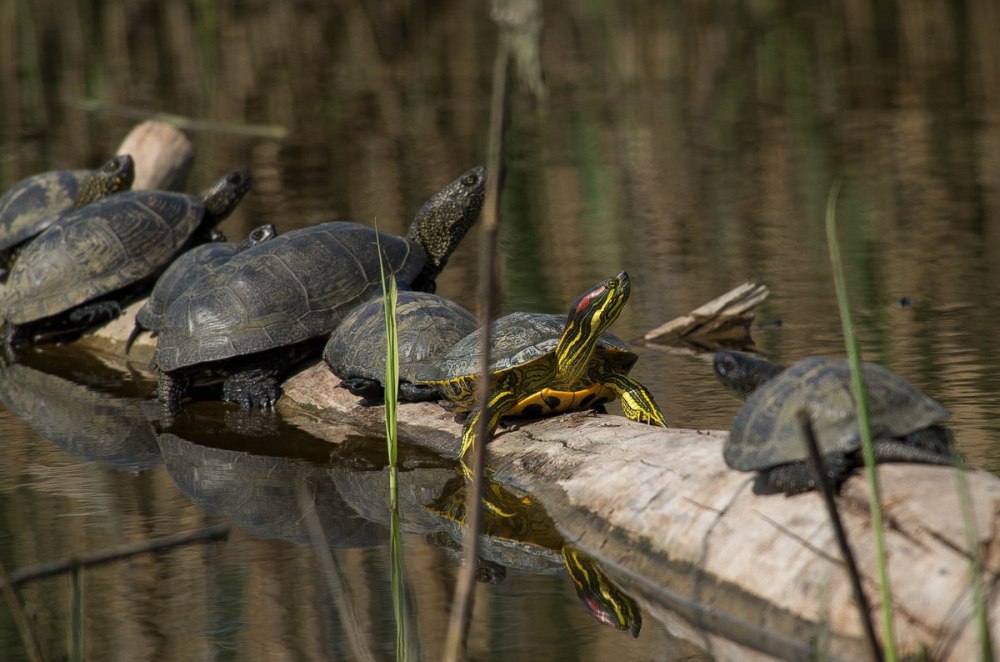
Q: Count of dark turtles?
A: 6